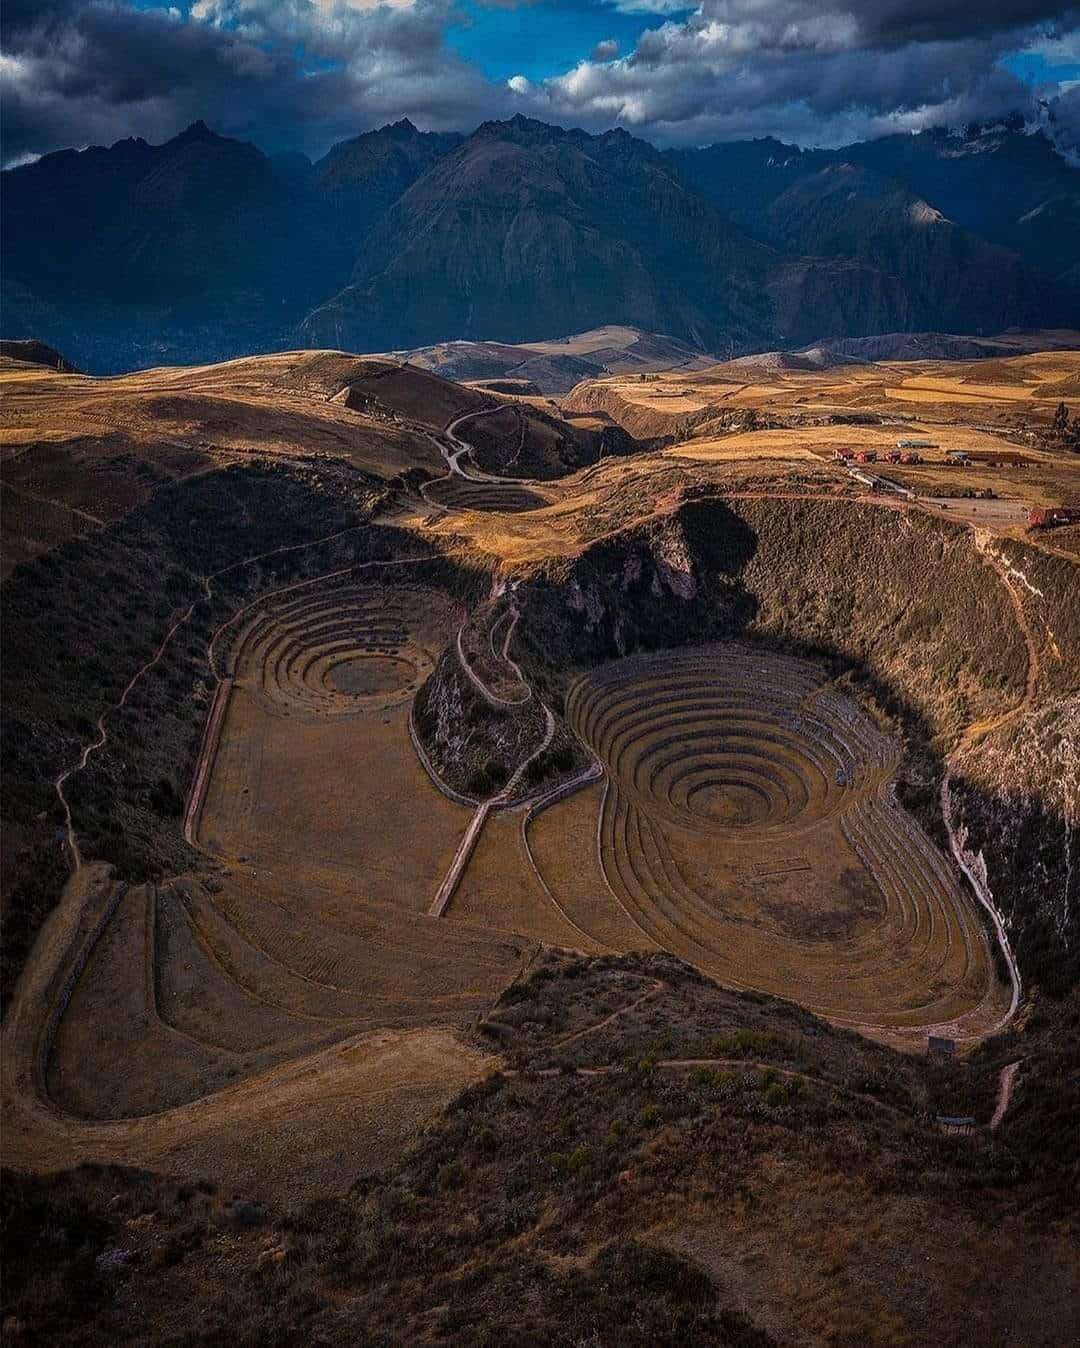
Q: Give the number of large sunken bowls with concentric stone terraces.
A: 2